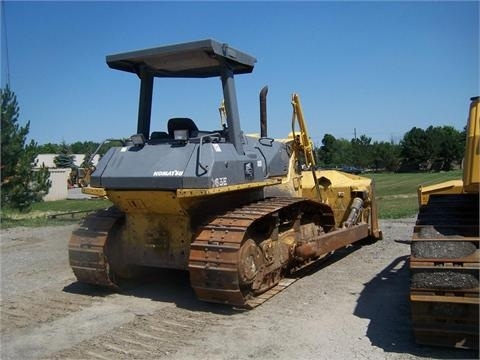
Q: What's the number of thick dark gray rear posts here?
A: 2